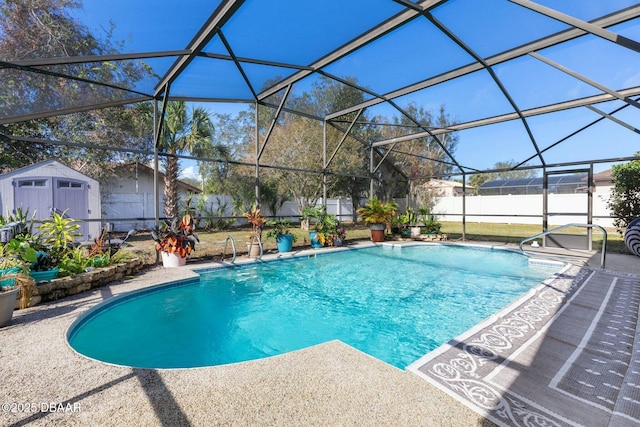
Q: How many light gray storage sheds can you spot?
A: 1